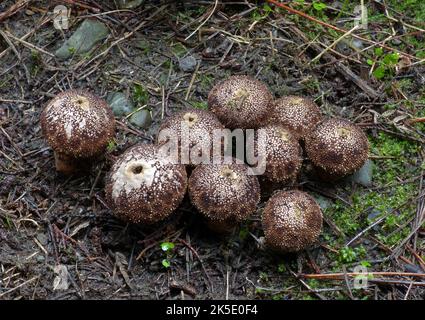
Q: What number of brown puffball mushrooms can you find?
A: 9